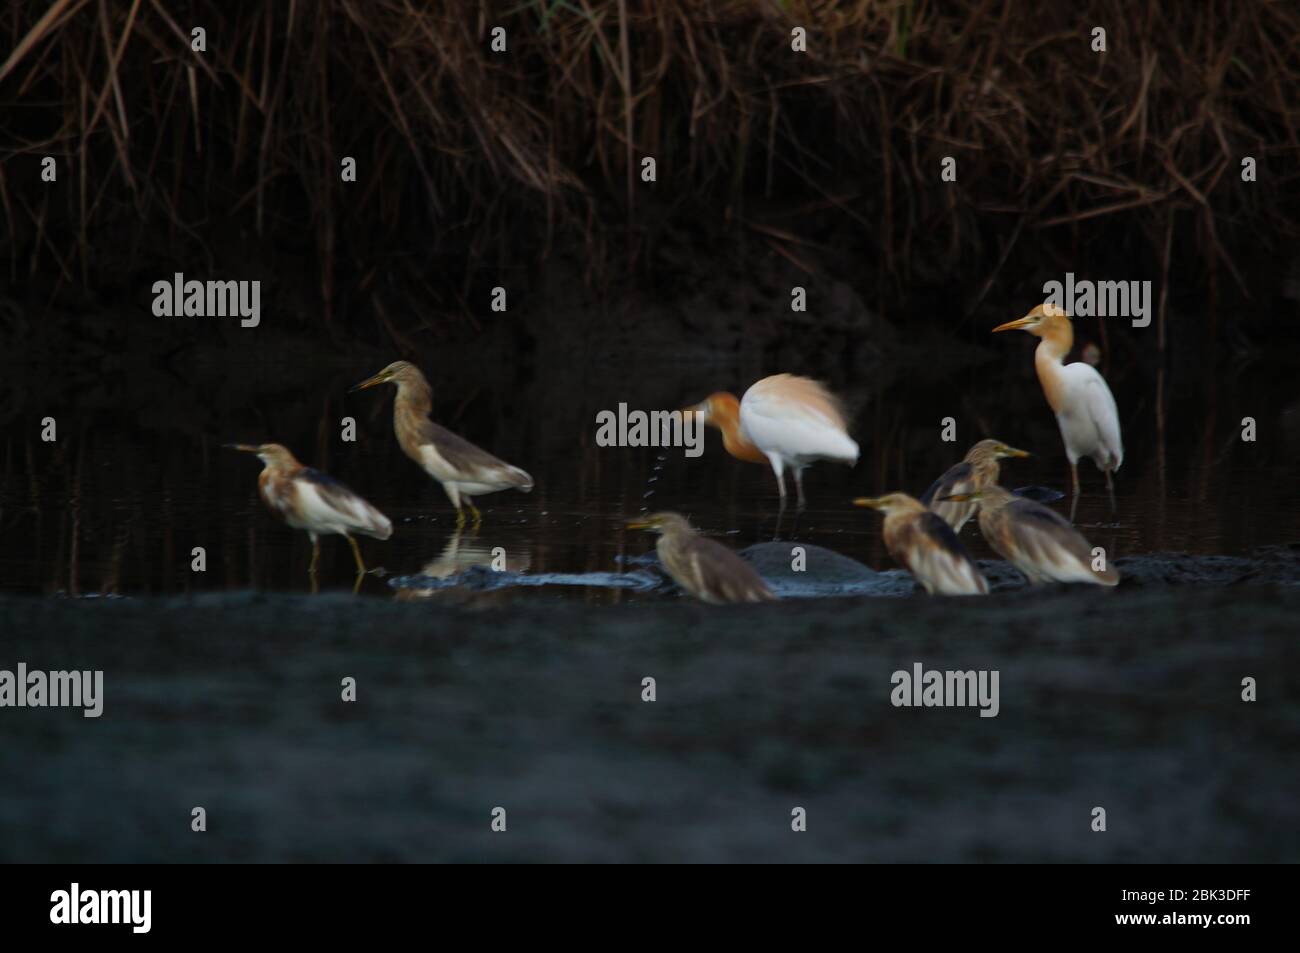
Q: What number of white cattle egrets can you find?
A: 2